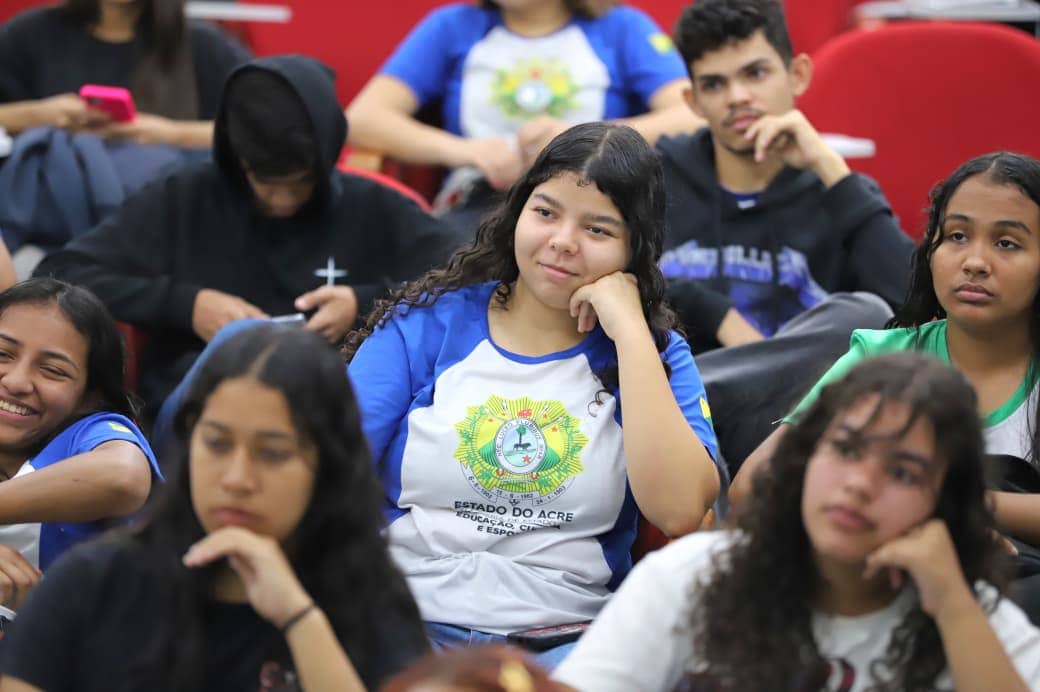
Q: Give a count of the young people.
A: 9